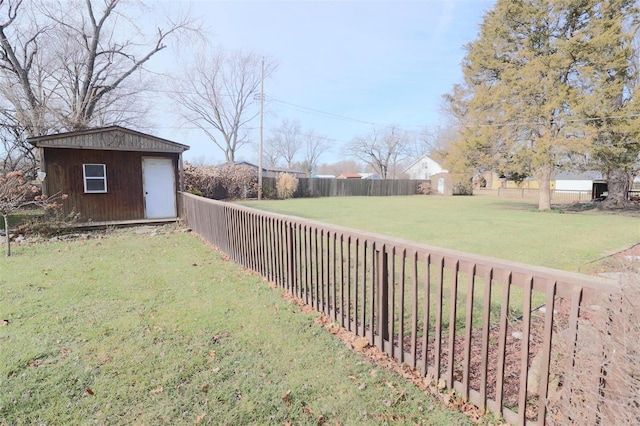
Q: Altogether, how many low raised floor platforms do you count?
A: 1